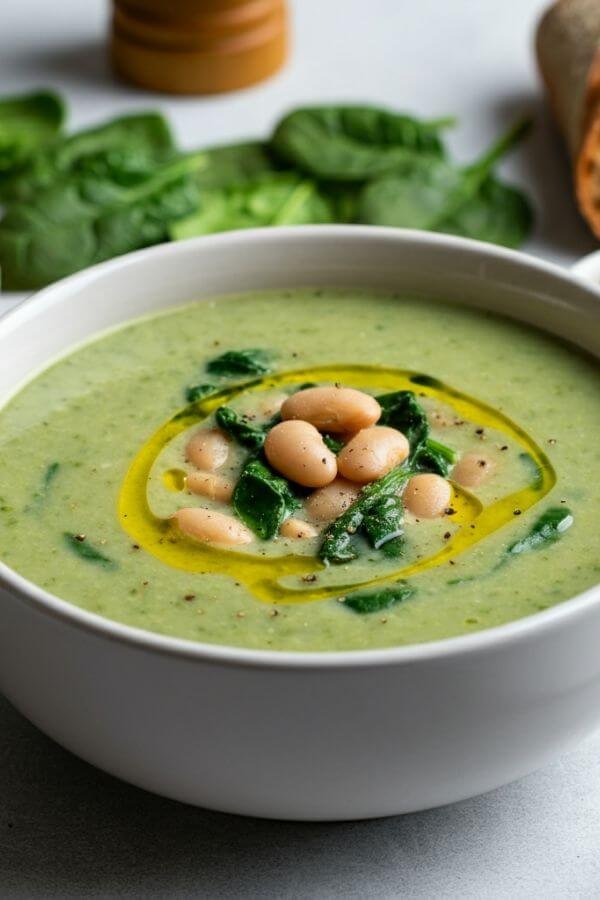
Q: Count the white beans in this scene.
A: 10